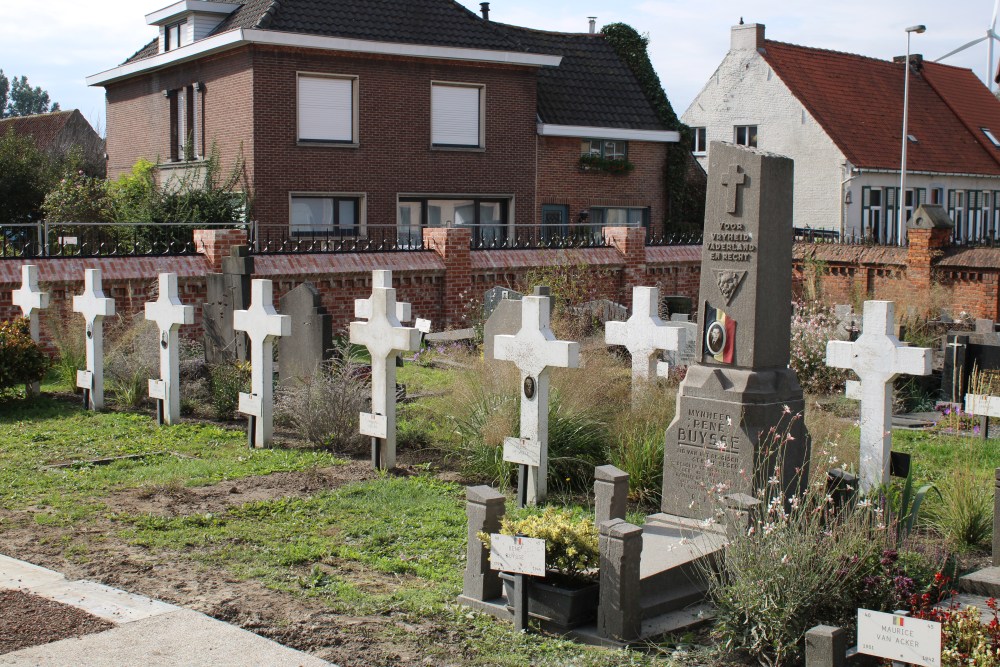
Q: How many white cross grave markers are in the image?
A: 9